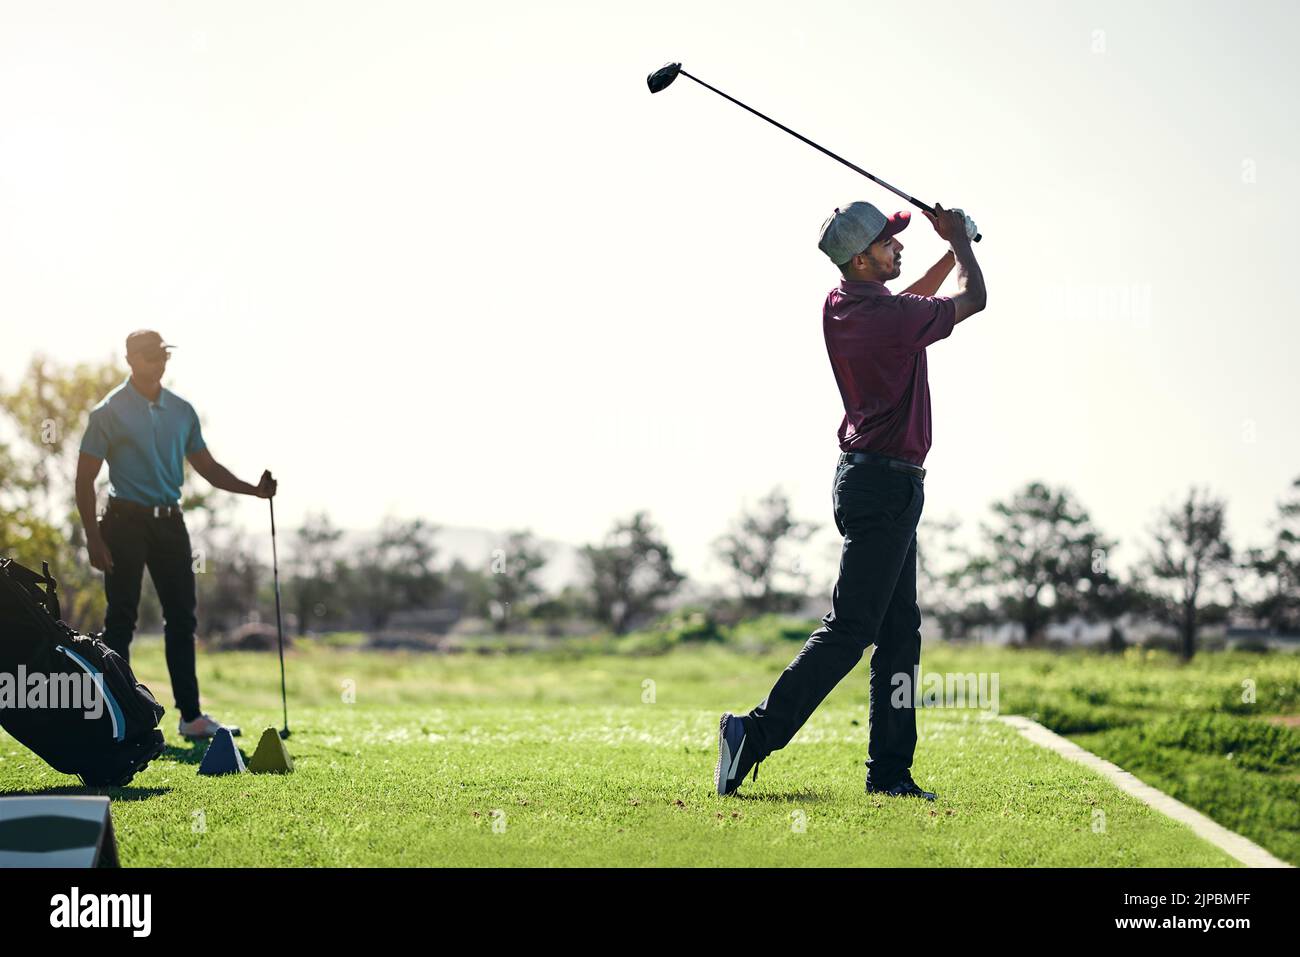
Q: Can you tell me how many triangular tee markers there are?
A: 2